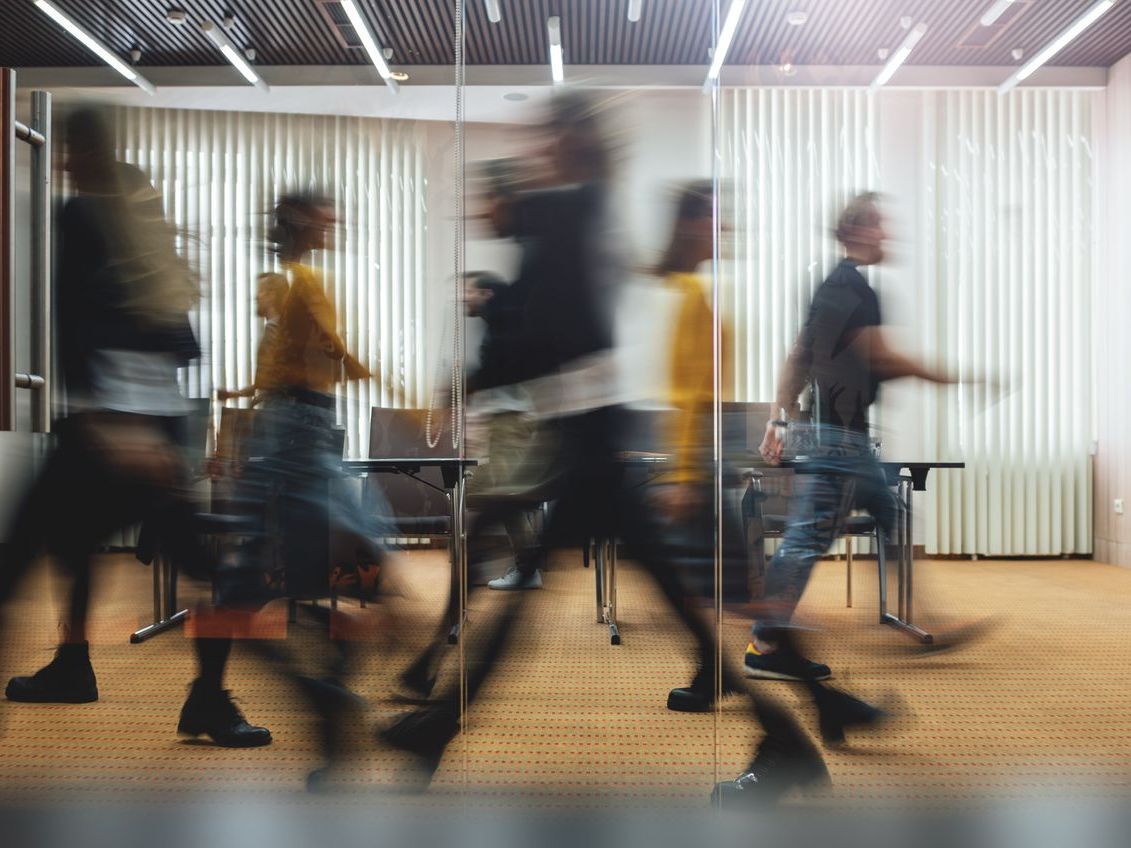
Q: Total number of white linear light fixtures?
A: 10